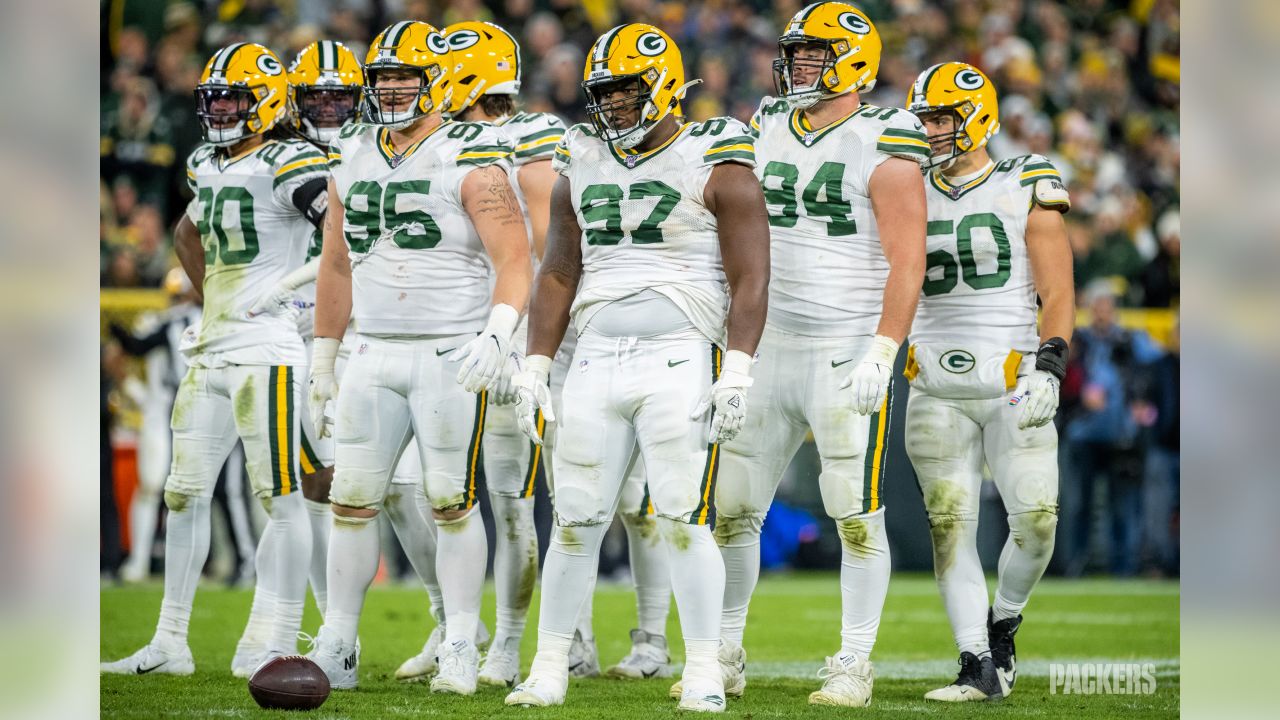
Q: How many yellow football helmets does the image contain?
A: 7